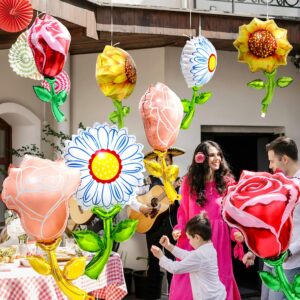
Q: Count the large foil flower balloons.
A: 8